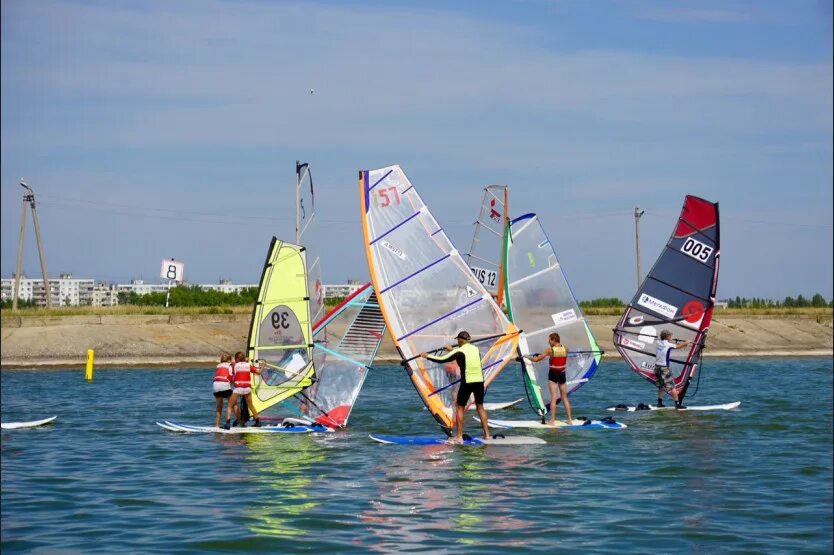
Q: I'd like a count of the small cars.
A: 0